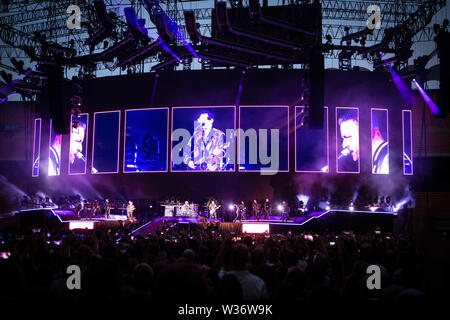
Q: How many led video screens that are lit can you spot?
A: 11